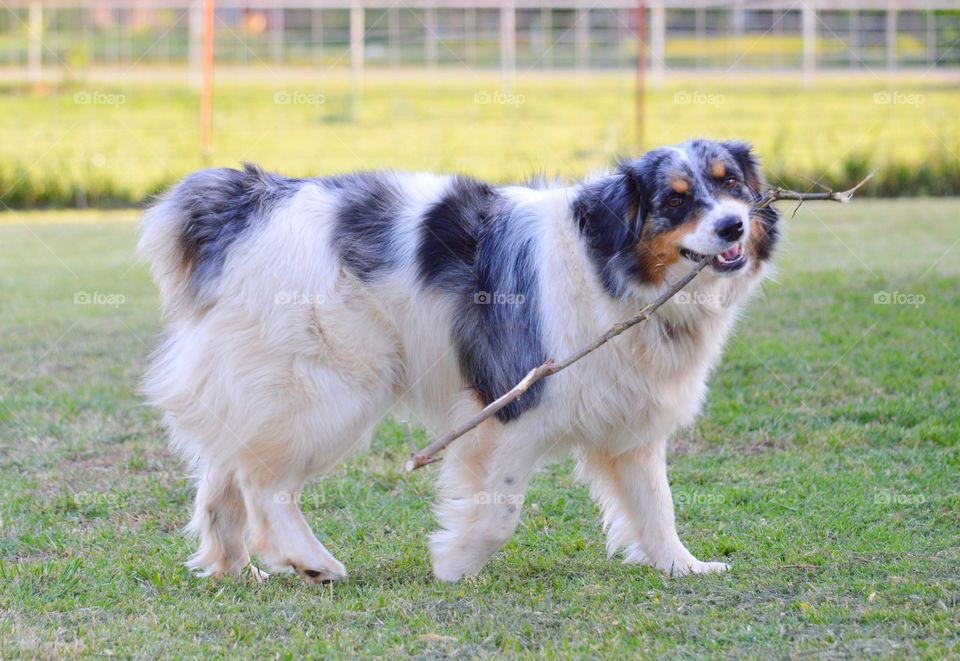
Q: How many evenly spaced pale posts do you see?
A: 6